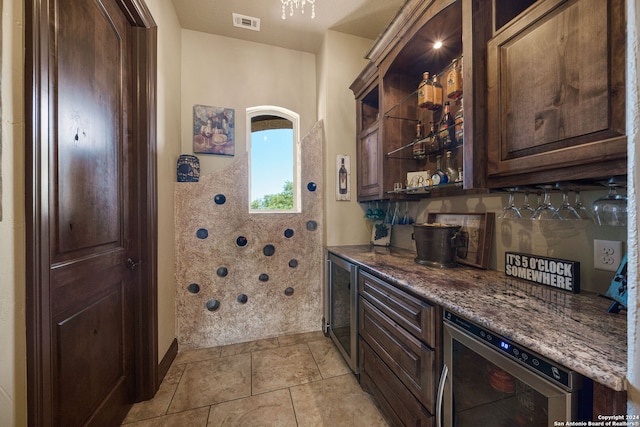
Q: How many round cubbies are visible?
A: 14